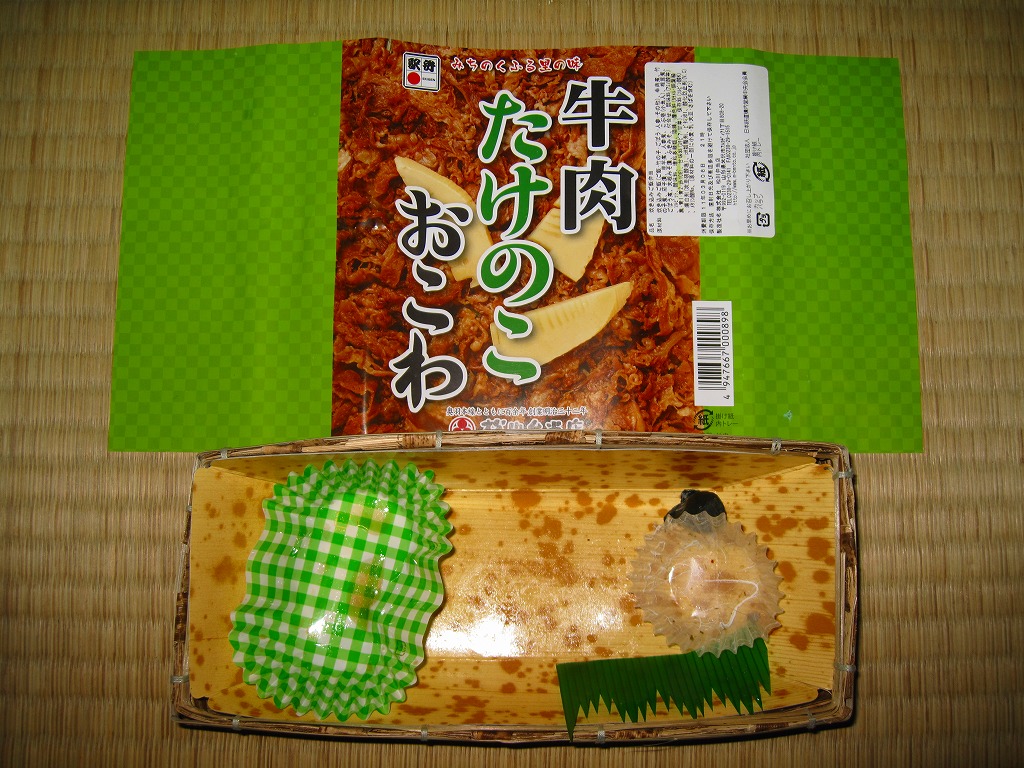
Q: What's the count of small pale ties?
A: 12